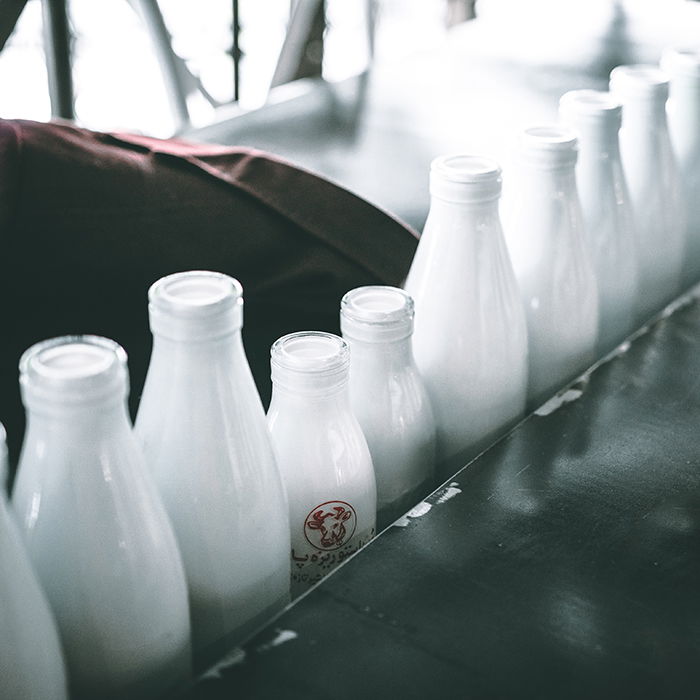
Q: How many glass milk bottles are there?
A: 10